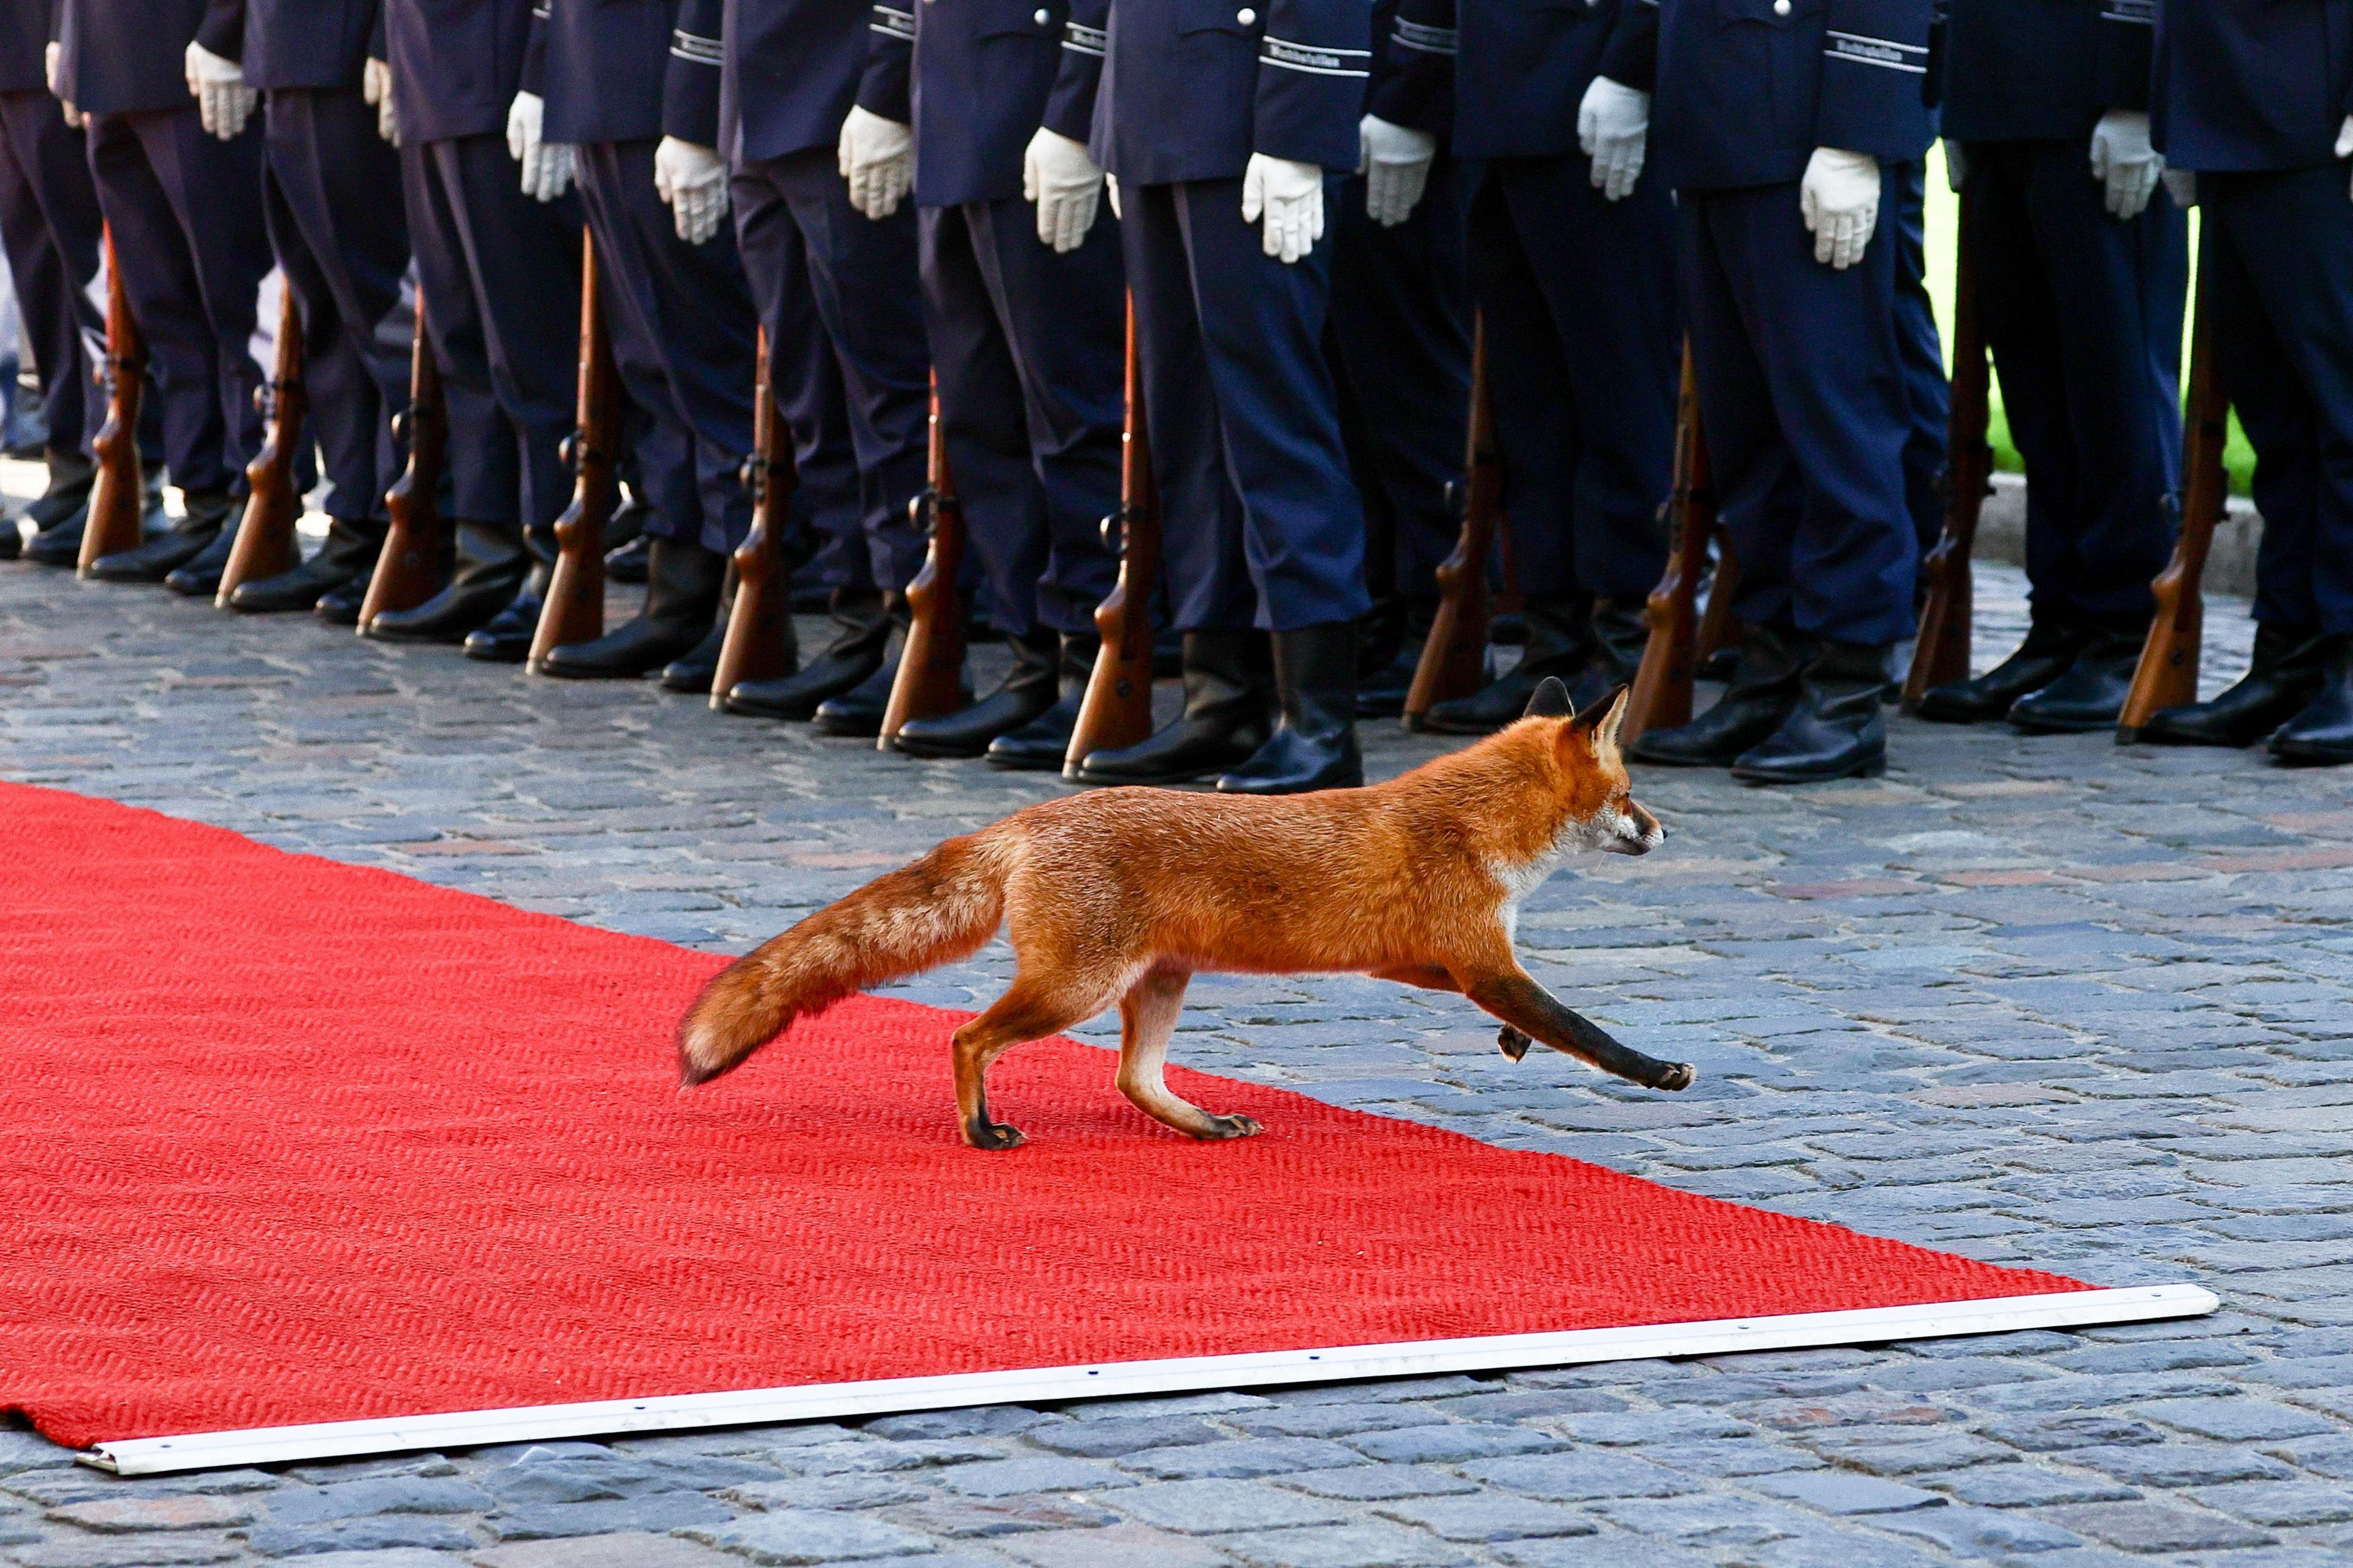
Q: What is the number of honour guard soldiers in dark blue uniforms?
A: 13